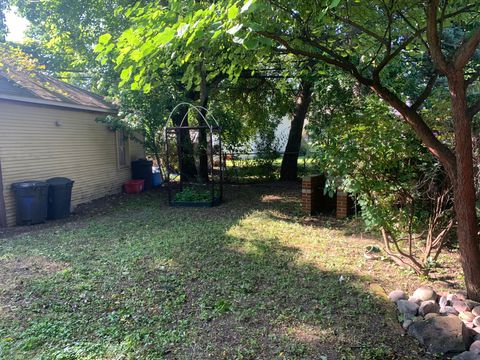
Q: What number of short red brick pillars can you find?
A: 2